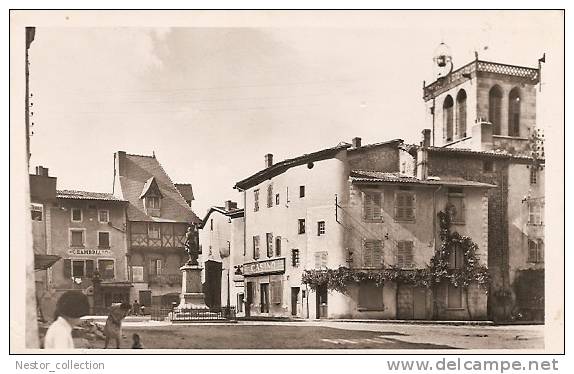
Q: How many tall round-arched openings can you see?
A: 4